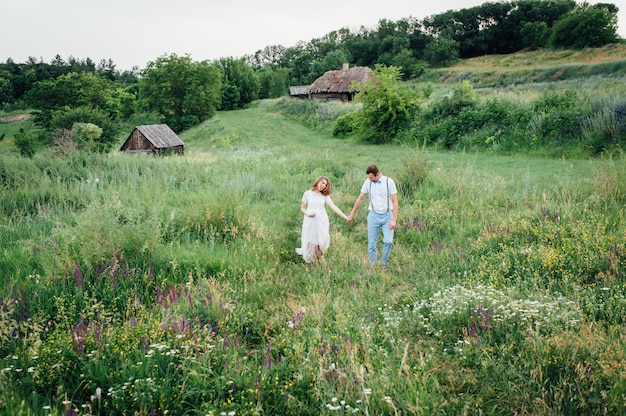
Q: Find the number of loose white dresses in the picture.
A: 1